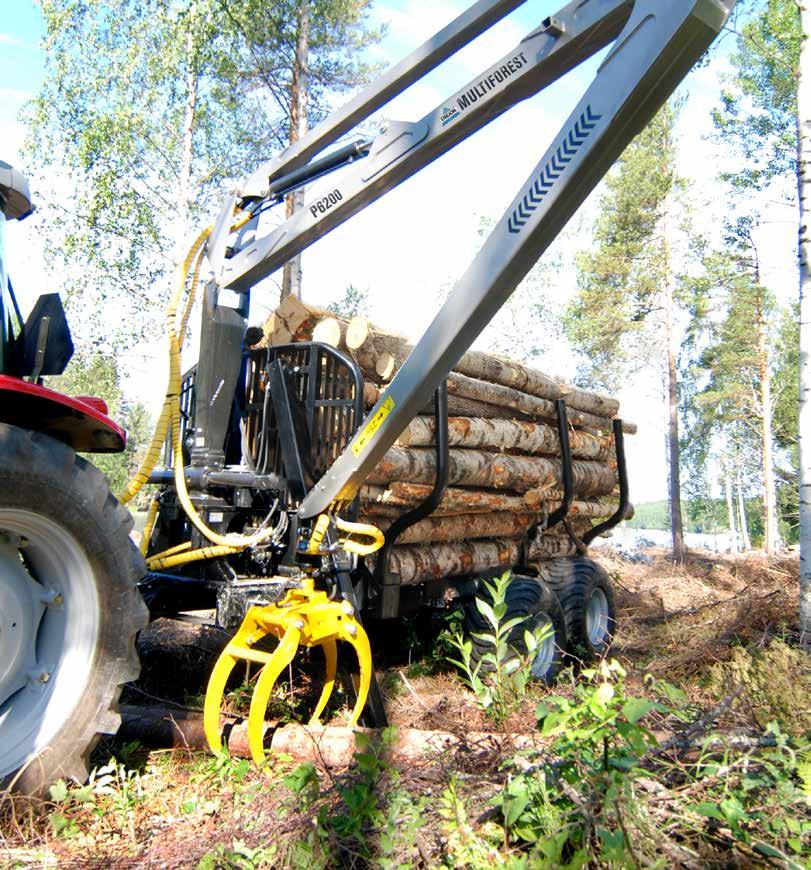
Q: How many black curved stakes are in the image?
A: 3